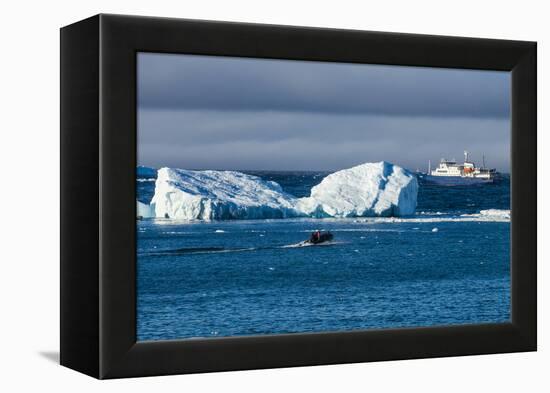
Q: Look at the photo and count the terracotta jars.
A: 0